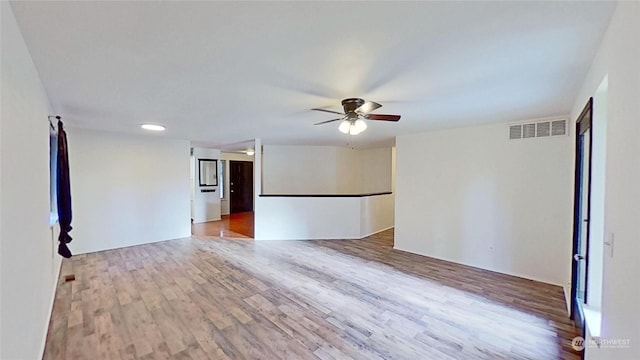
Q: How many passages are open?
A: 2